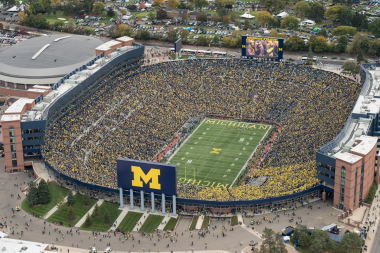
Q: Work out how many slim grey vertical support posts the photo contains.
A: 6